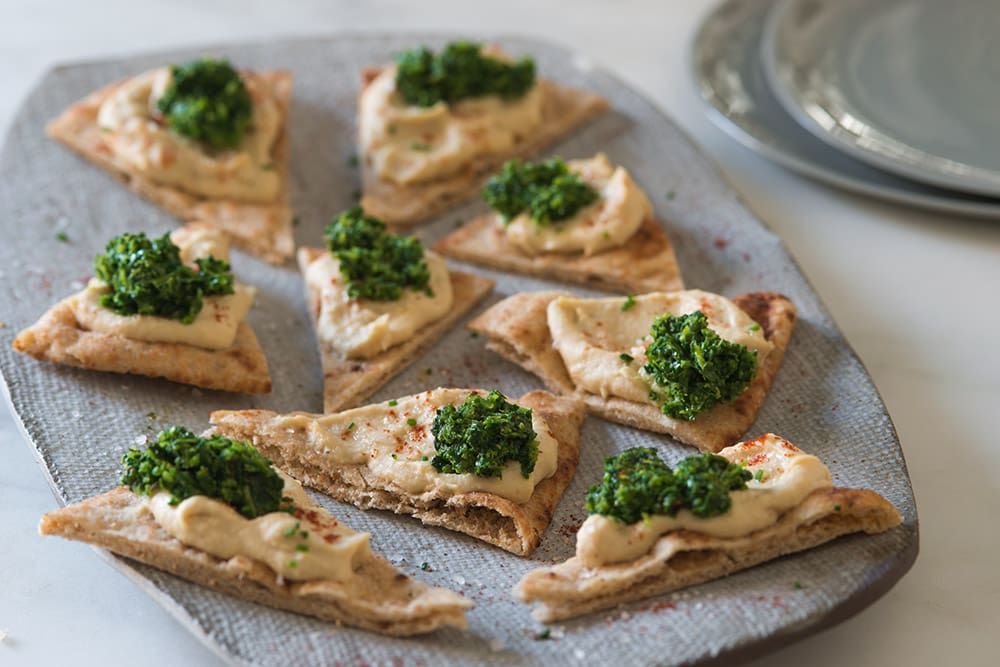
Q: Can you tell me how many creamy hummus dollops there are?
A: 9